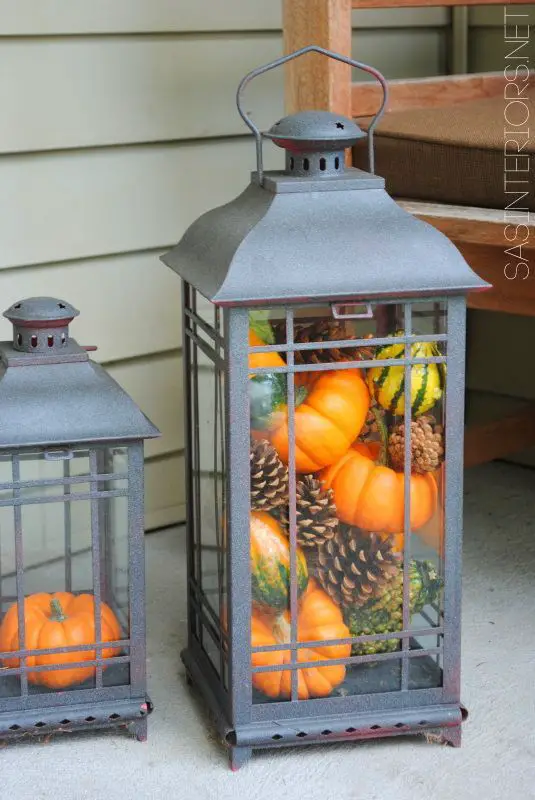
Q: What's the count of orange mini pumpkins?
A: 4